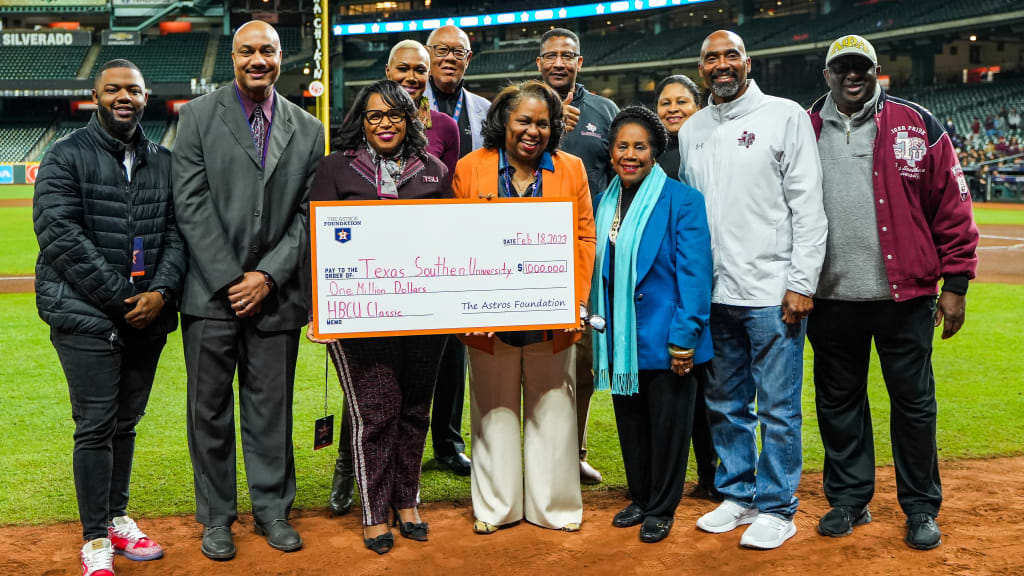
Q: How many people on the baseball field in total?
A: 11